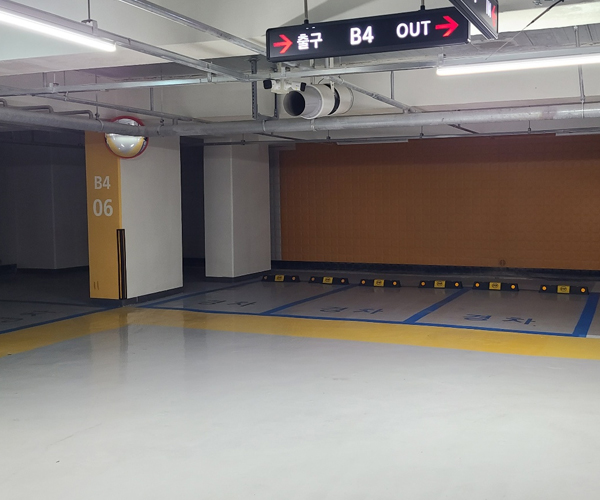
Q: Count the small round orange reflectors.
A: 12